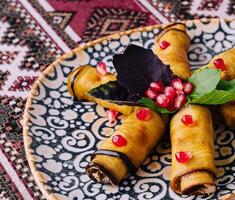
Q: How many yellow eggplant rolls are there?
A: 6